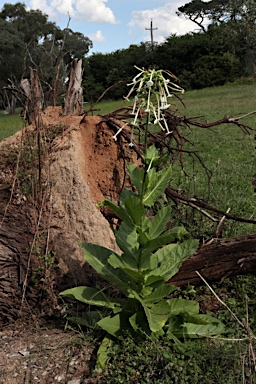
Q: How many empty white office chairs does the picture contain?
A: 0